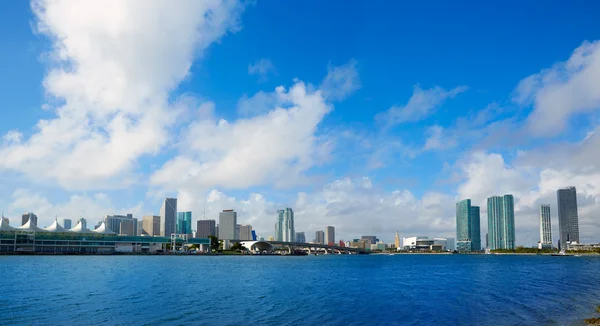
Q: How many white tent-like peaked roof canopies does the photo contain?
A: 5